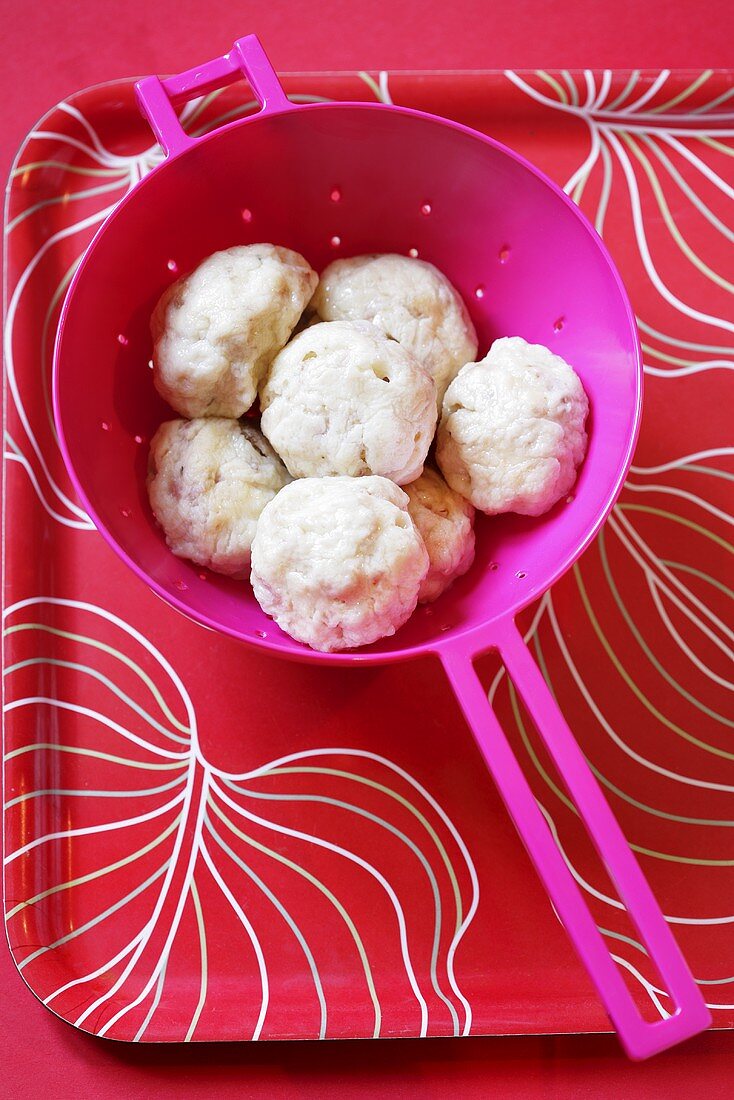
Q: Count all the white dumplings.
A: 7